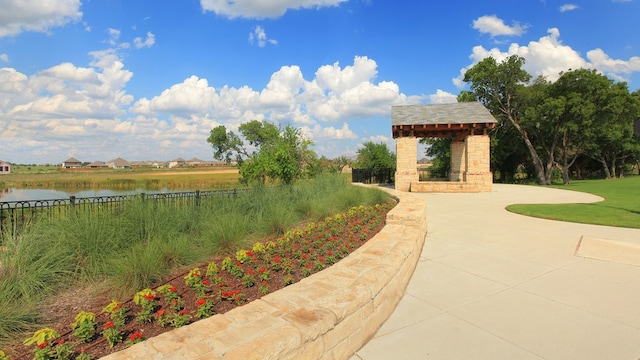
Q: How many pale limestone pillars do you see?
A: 3